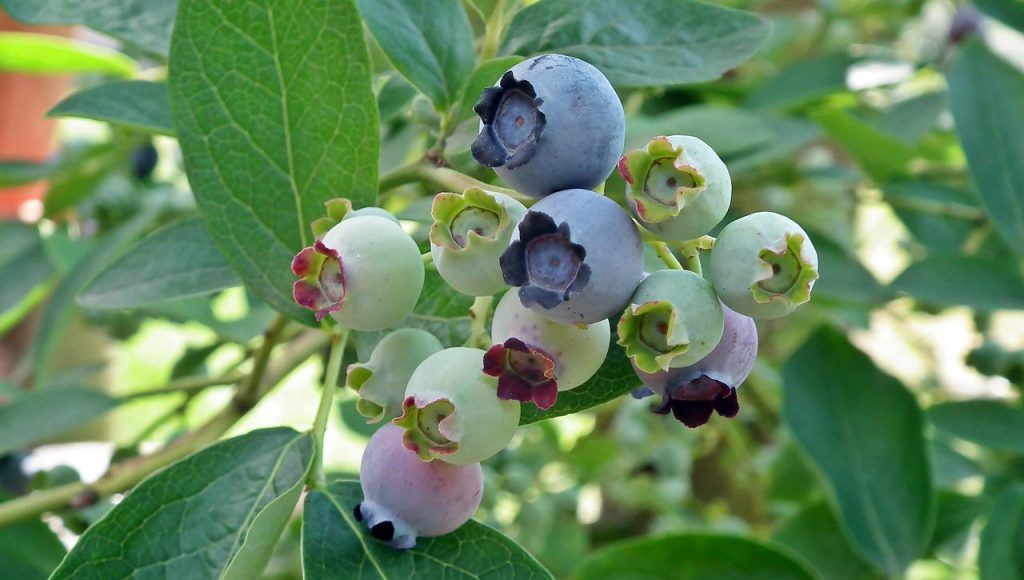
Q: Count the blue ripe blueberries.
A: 2